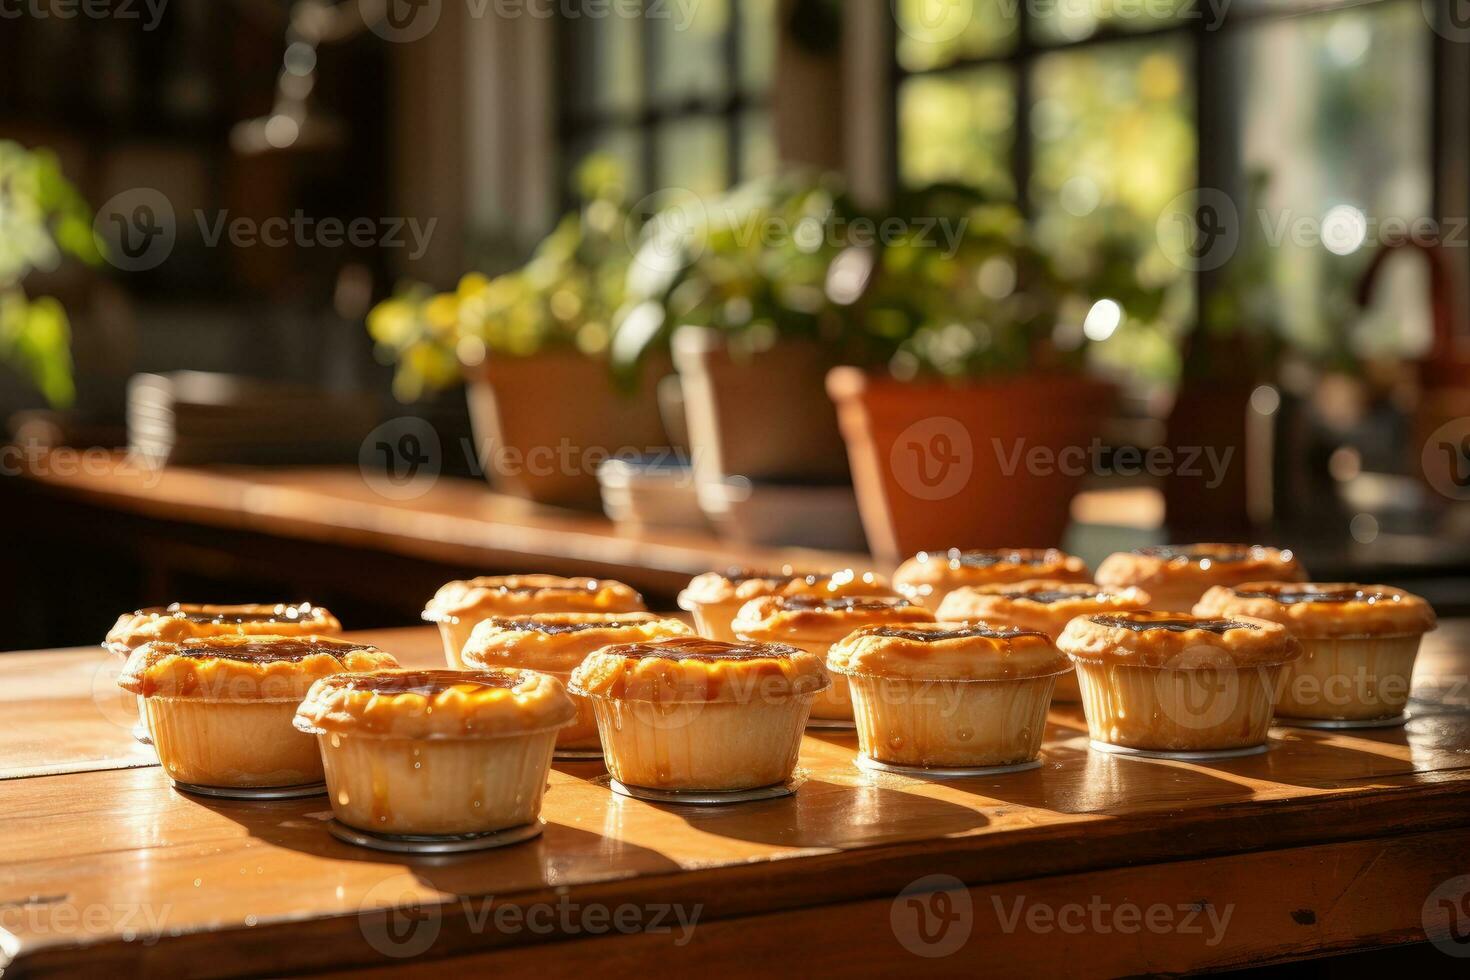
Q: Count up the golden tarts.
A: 14